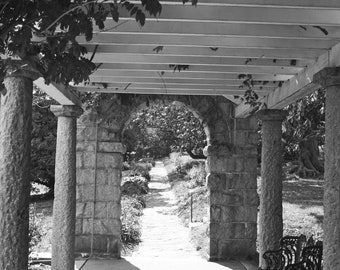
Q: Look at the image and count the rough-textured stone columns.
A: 4